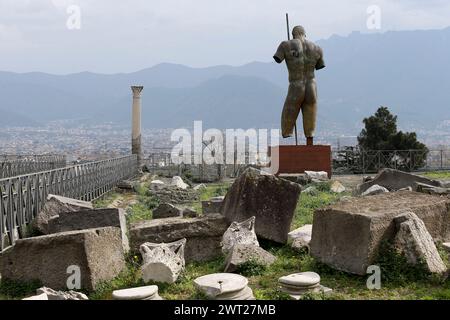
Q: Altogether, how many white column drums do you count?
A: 3